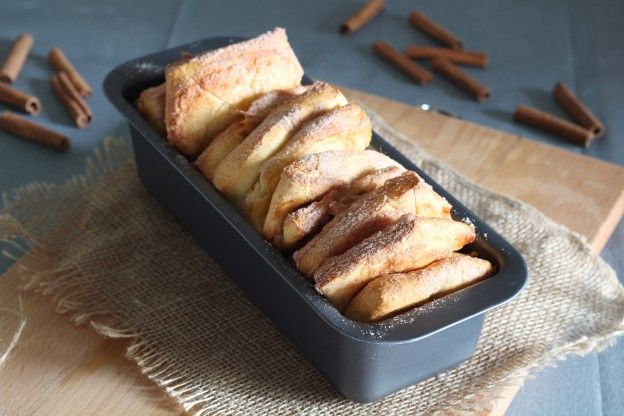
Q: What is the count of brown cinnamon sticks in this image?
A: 12